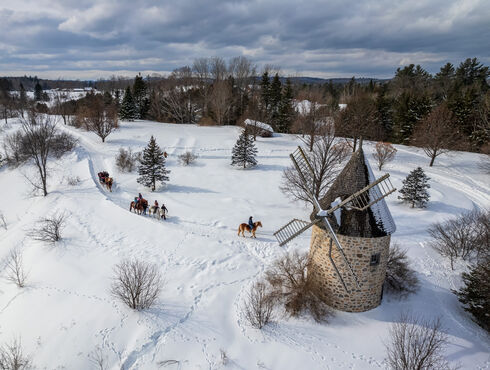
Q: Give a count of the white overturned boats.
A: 1